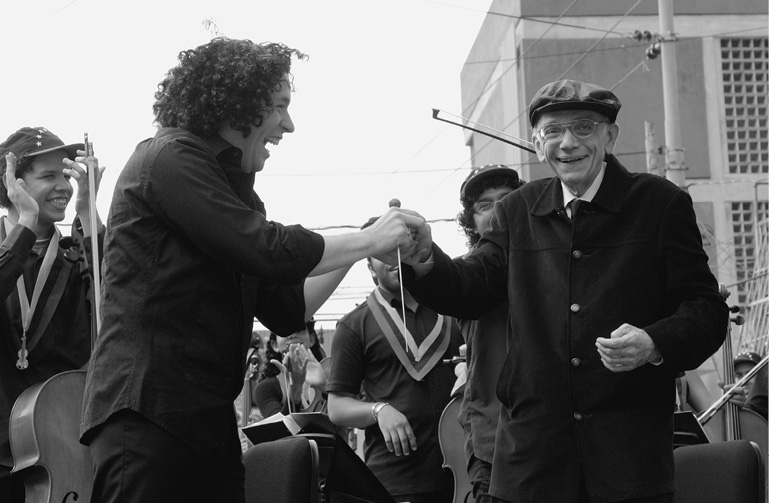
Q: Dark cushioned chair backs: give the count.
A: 2